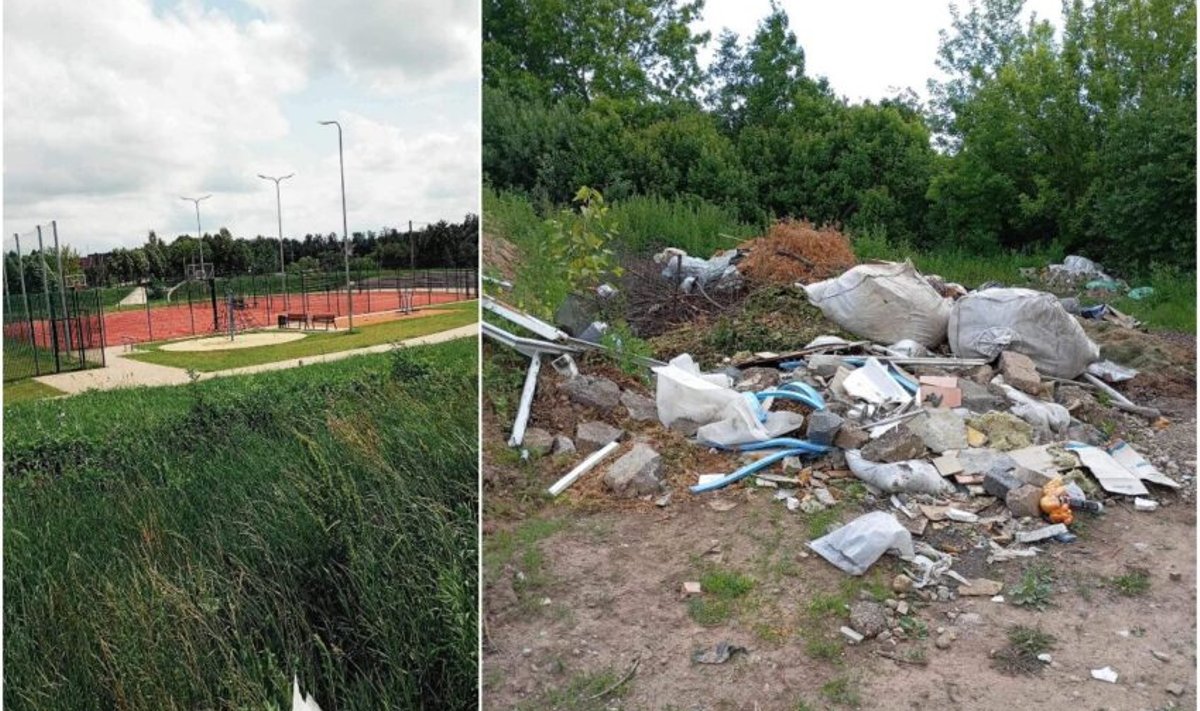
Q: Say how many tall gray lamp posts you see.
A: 3